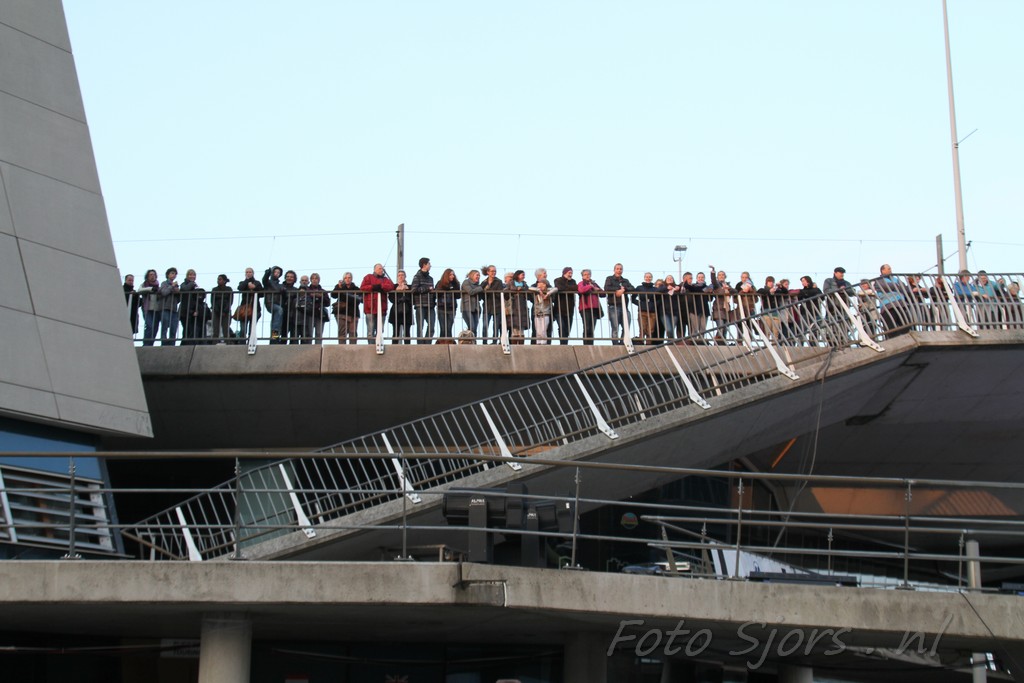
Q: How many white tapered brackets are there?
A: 14